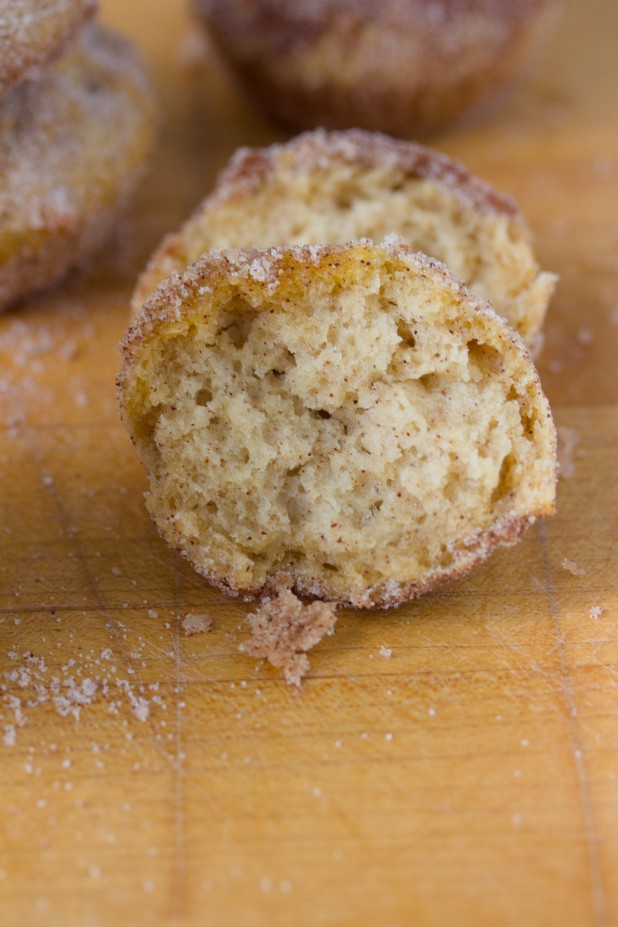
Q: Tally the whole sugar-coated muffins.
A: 3